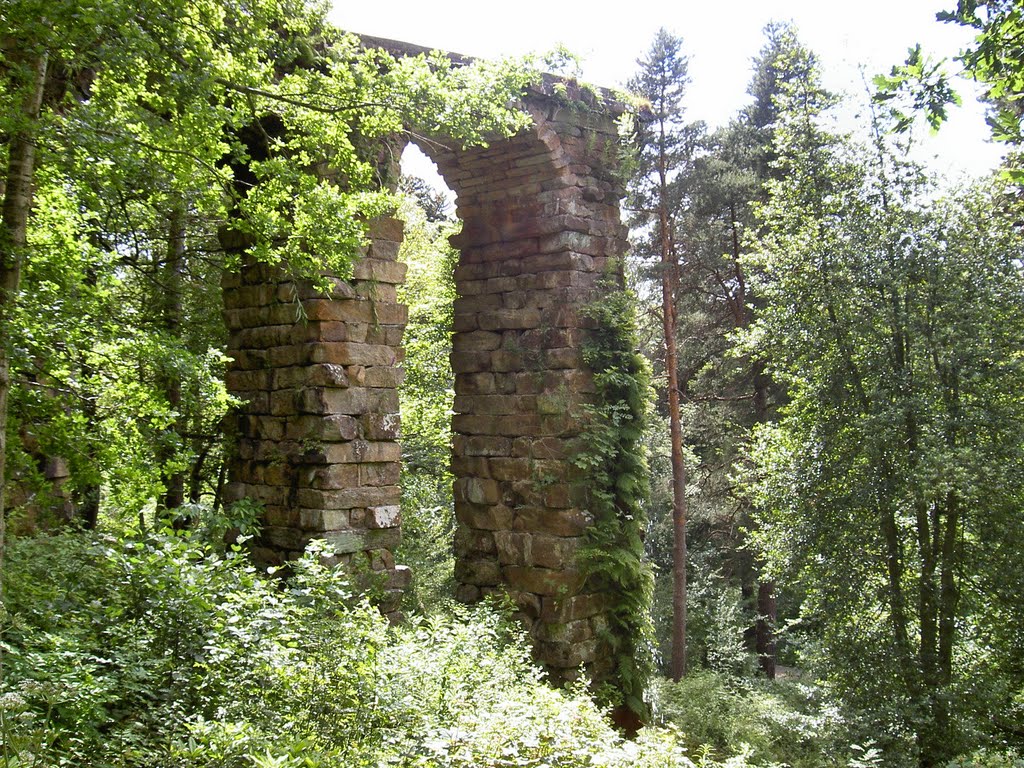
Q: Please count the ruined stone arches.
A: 1